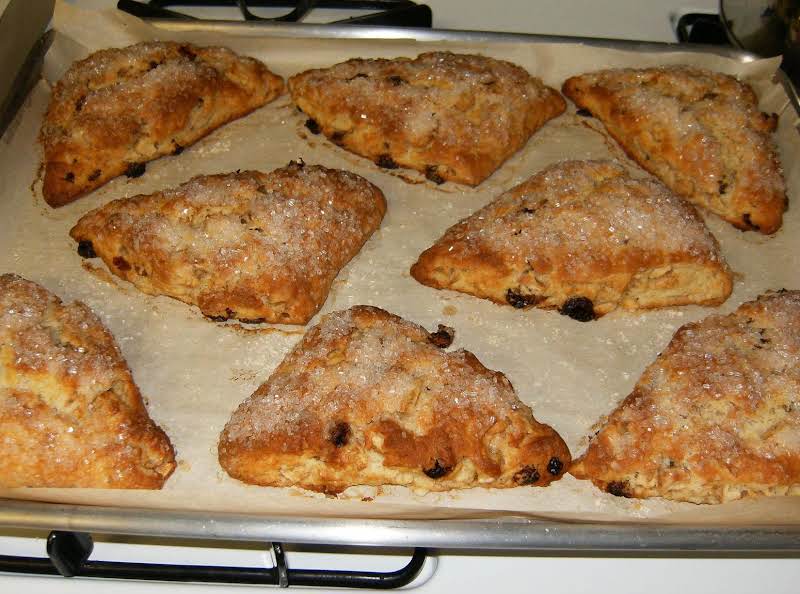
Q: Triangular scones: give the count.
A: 8